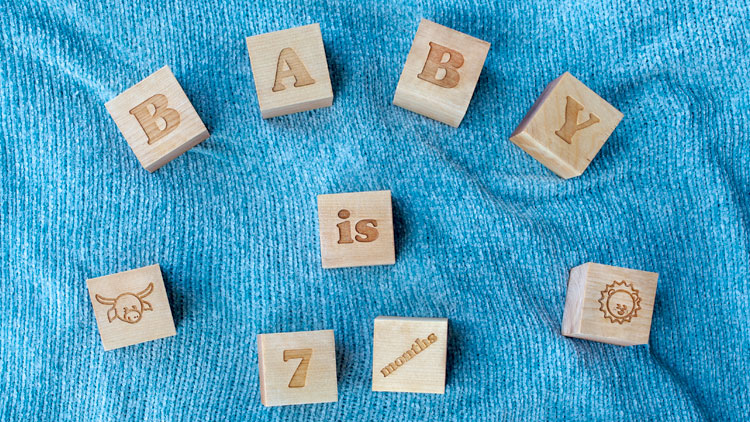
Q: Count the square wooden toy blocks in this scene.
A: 9